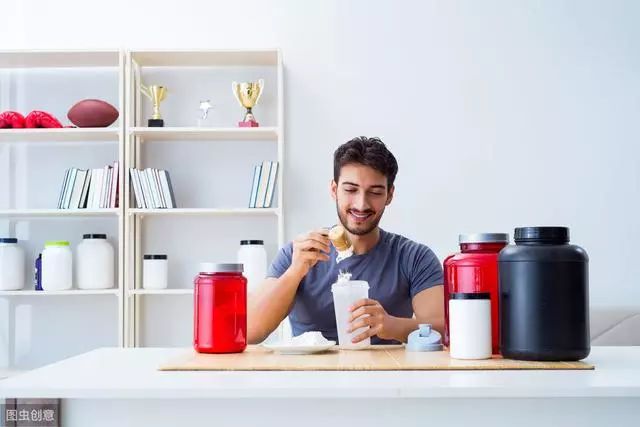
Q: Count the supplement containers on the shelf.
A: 6